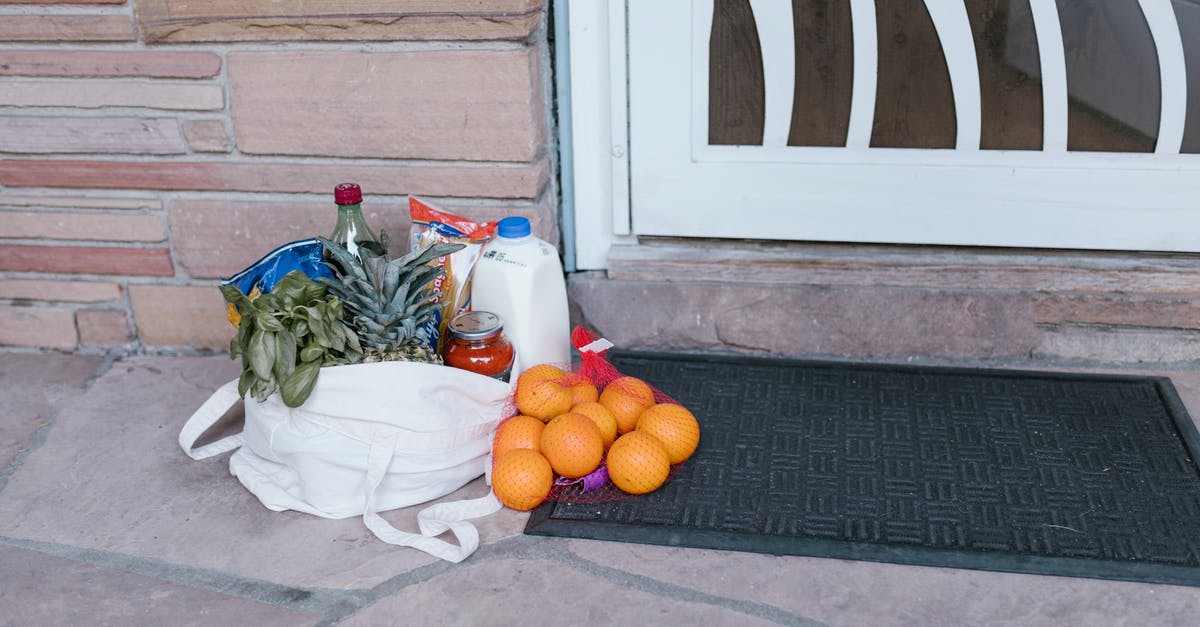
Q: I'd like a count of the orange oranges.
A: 9